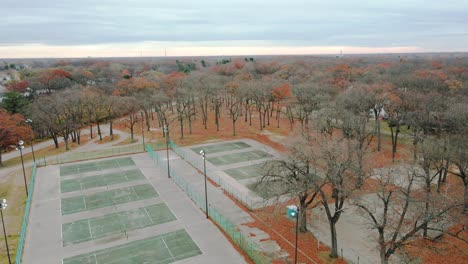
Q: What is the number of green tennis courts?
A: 9